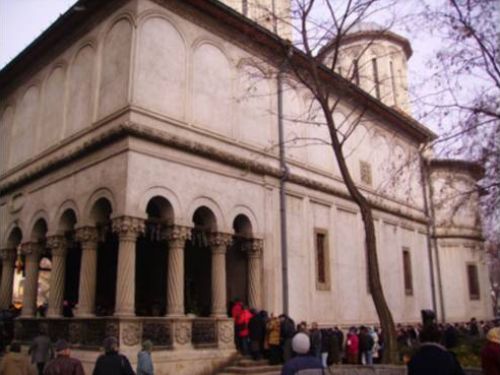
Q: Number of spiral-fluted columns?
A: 8